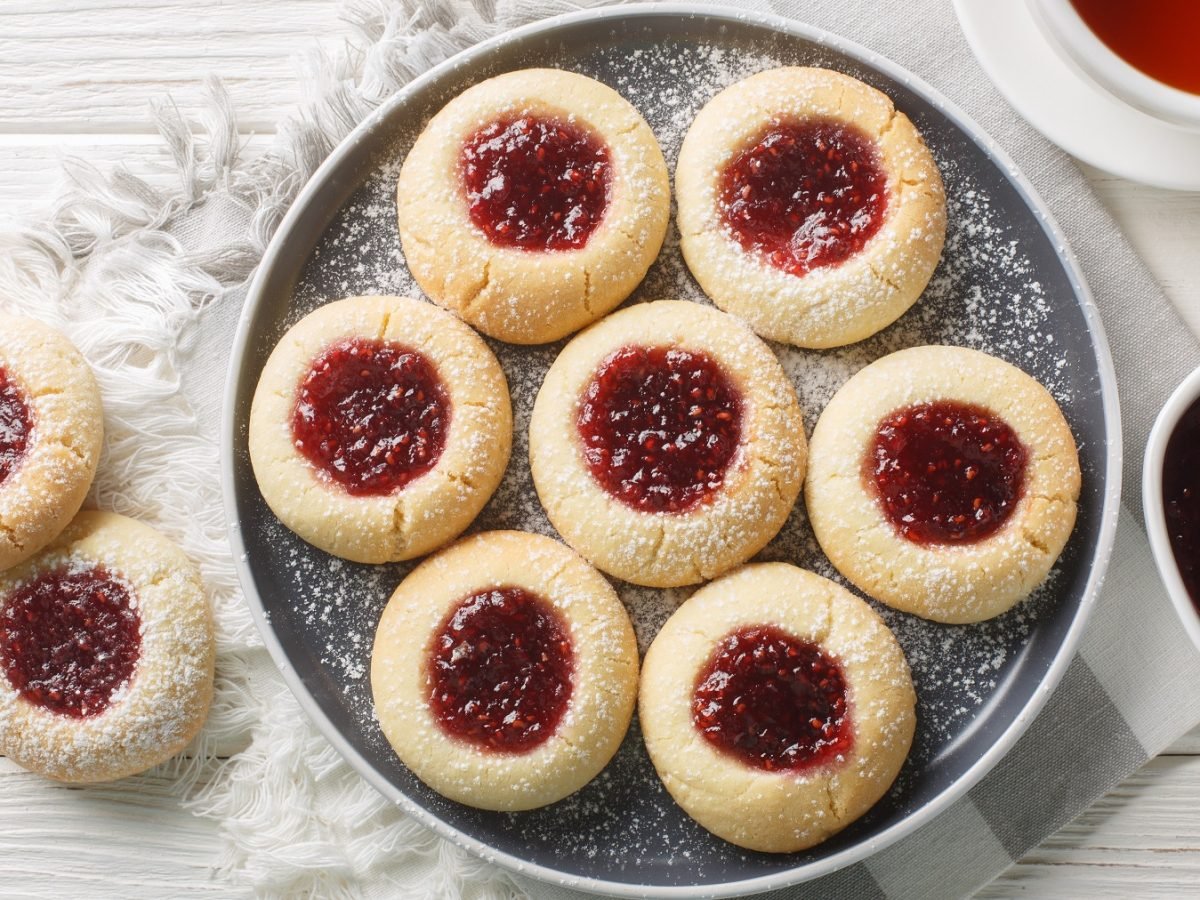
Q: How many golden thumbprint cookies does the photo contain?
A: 9